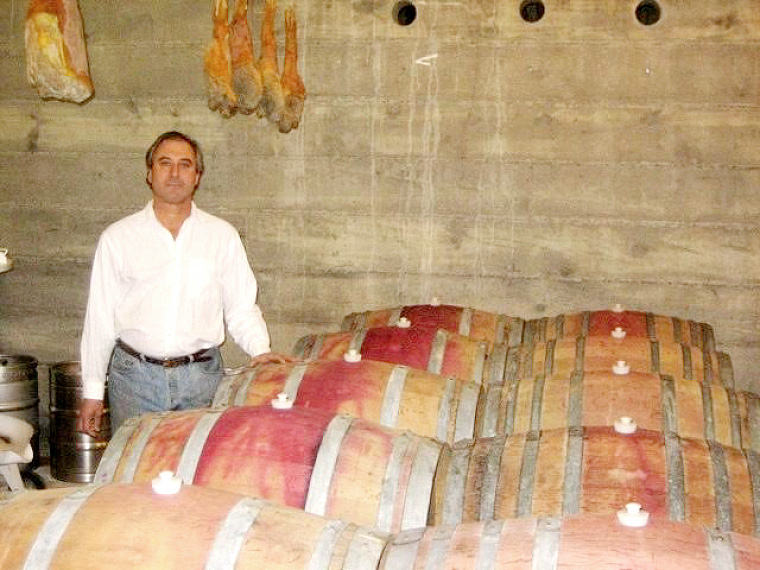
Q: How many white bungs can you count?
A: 10